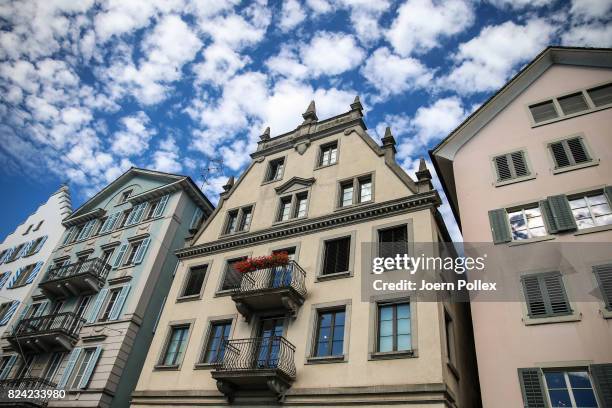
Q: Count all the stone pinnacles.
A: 6